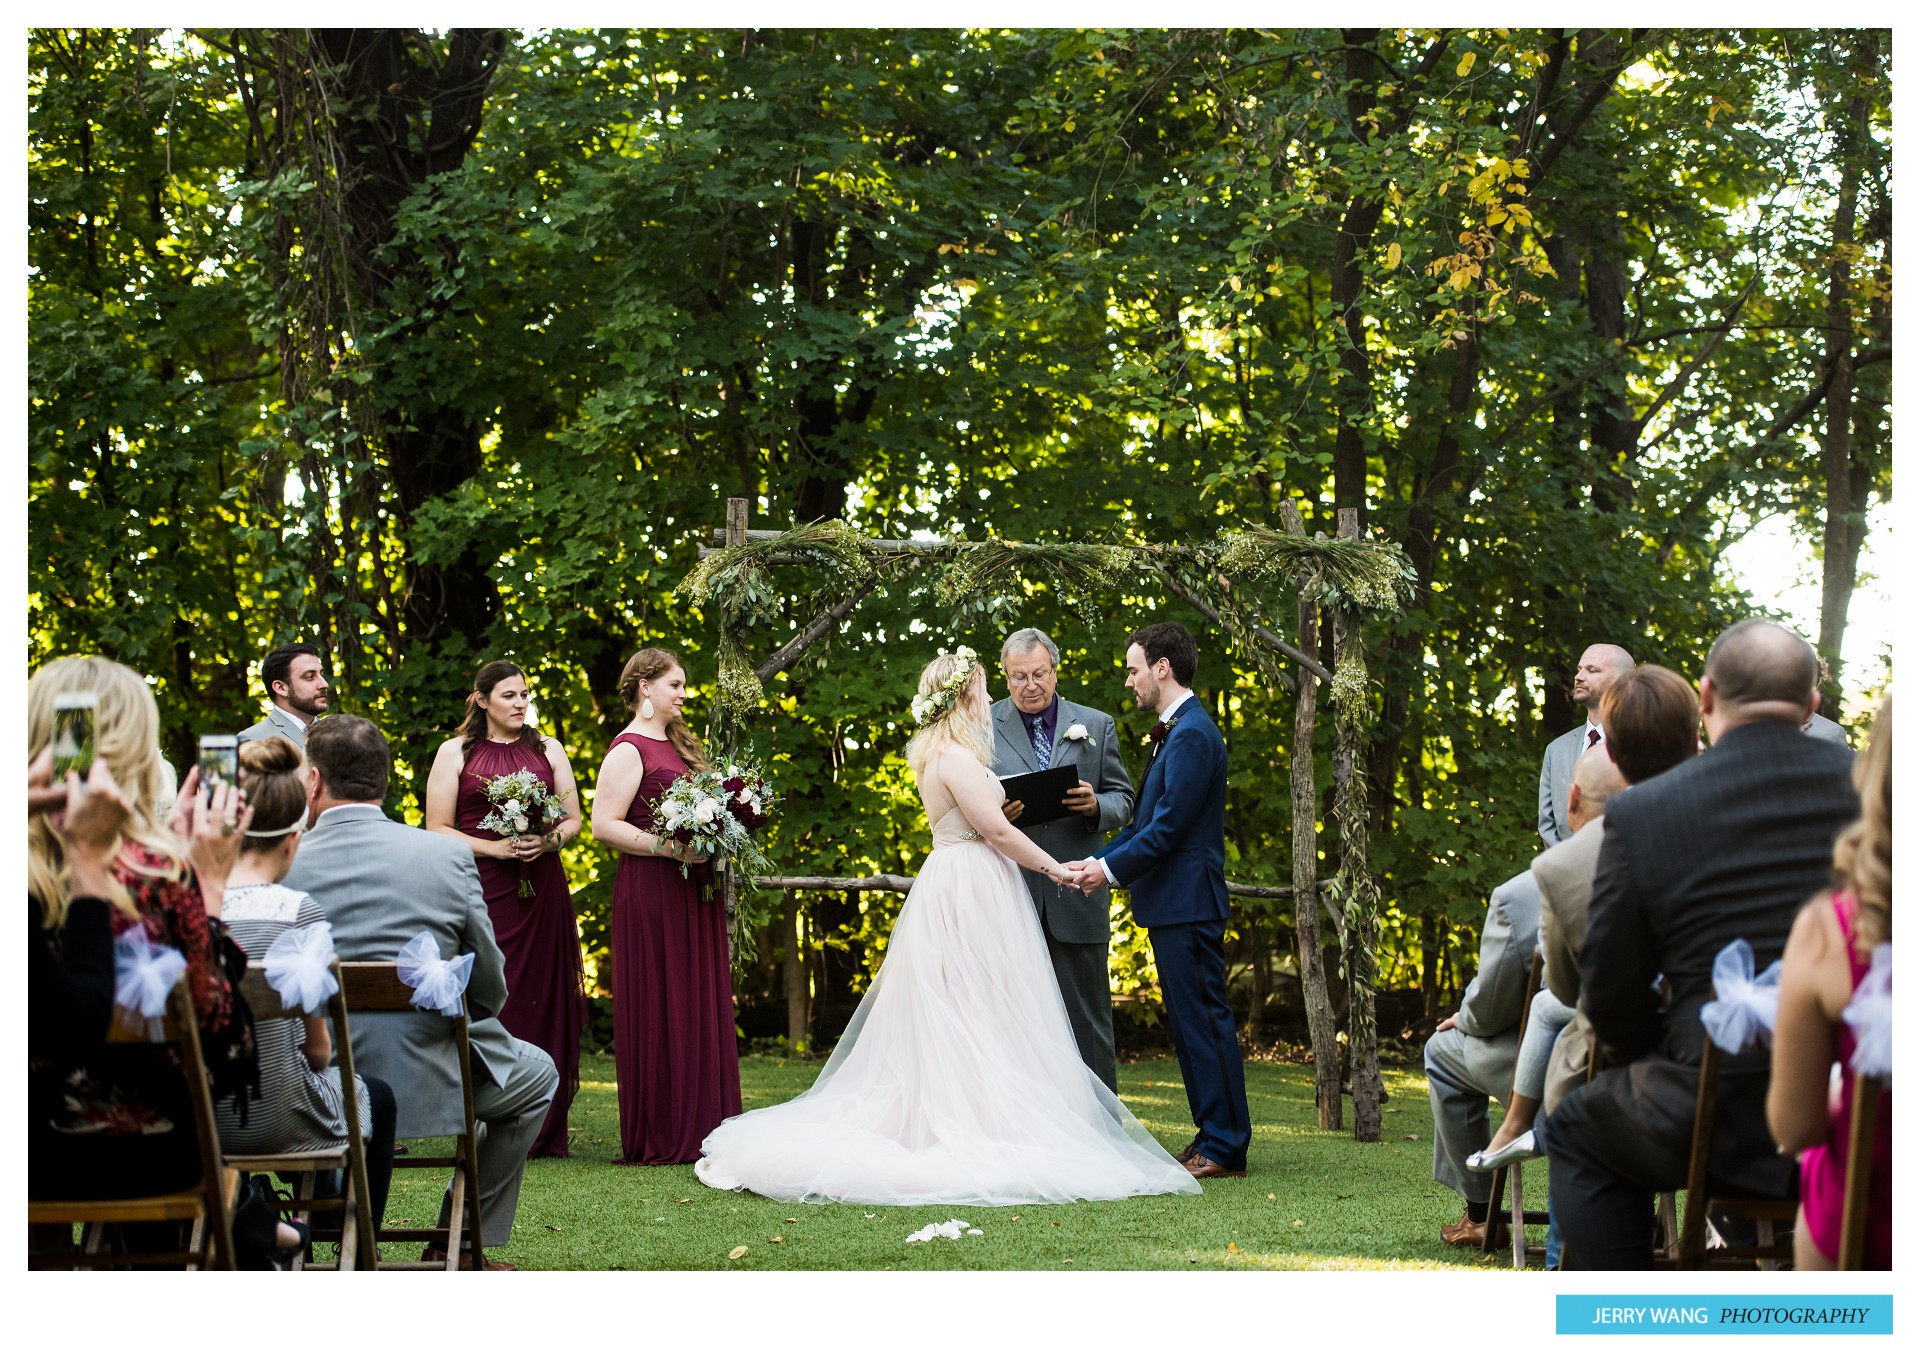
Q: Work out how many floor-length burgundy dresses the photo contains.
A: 2